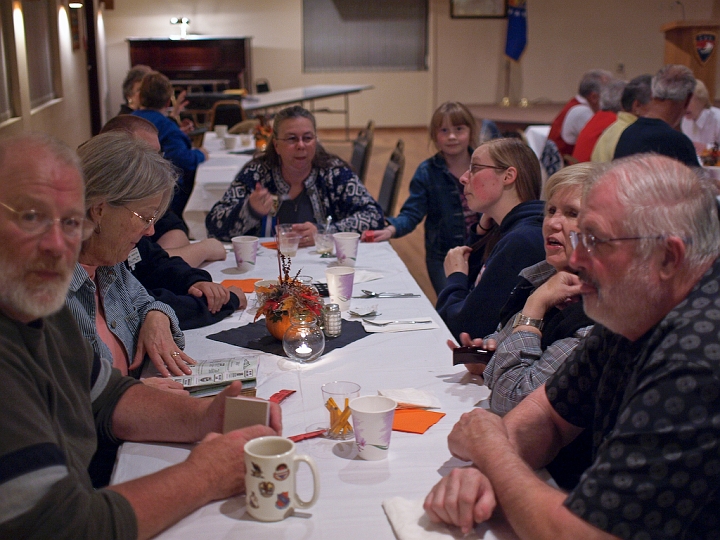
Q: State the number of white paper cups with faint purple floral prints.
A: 4